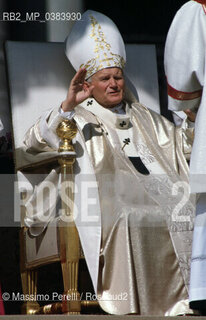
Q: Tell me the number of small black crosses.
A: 3